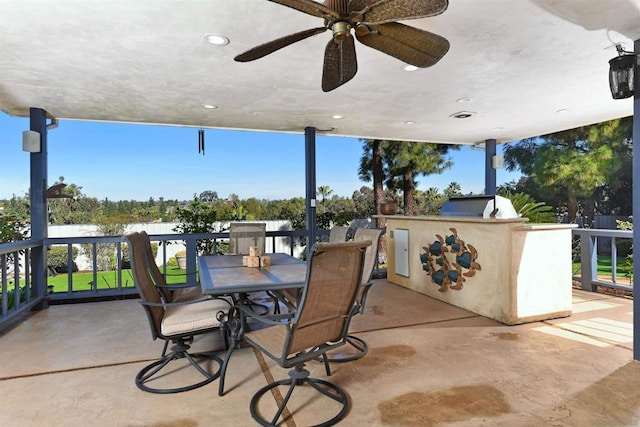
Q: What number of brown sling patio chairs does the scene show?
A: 6